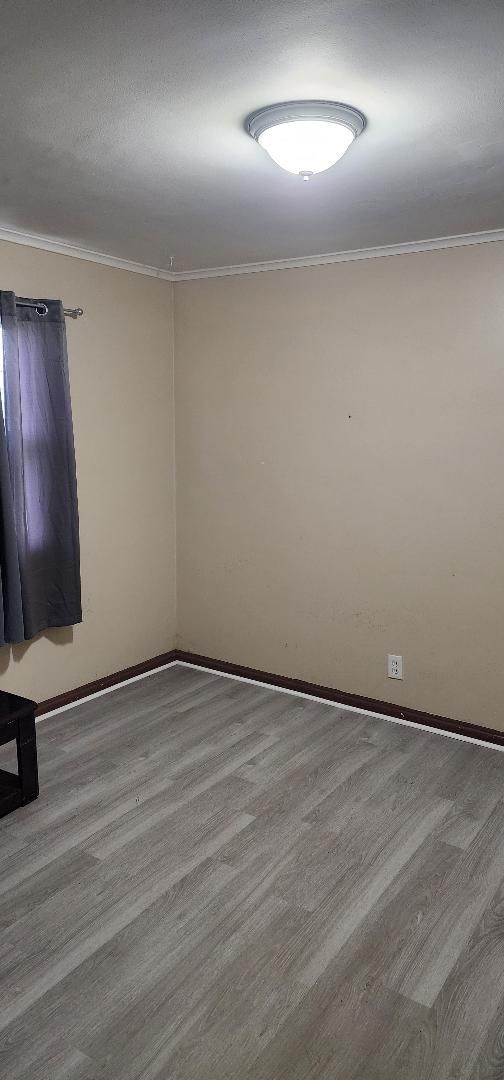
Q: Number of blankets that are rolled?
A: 0